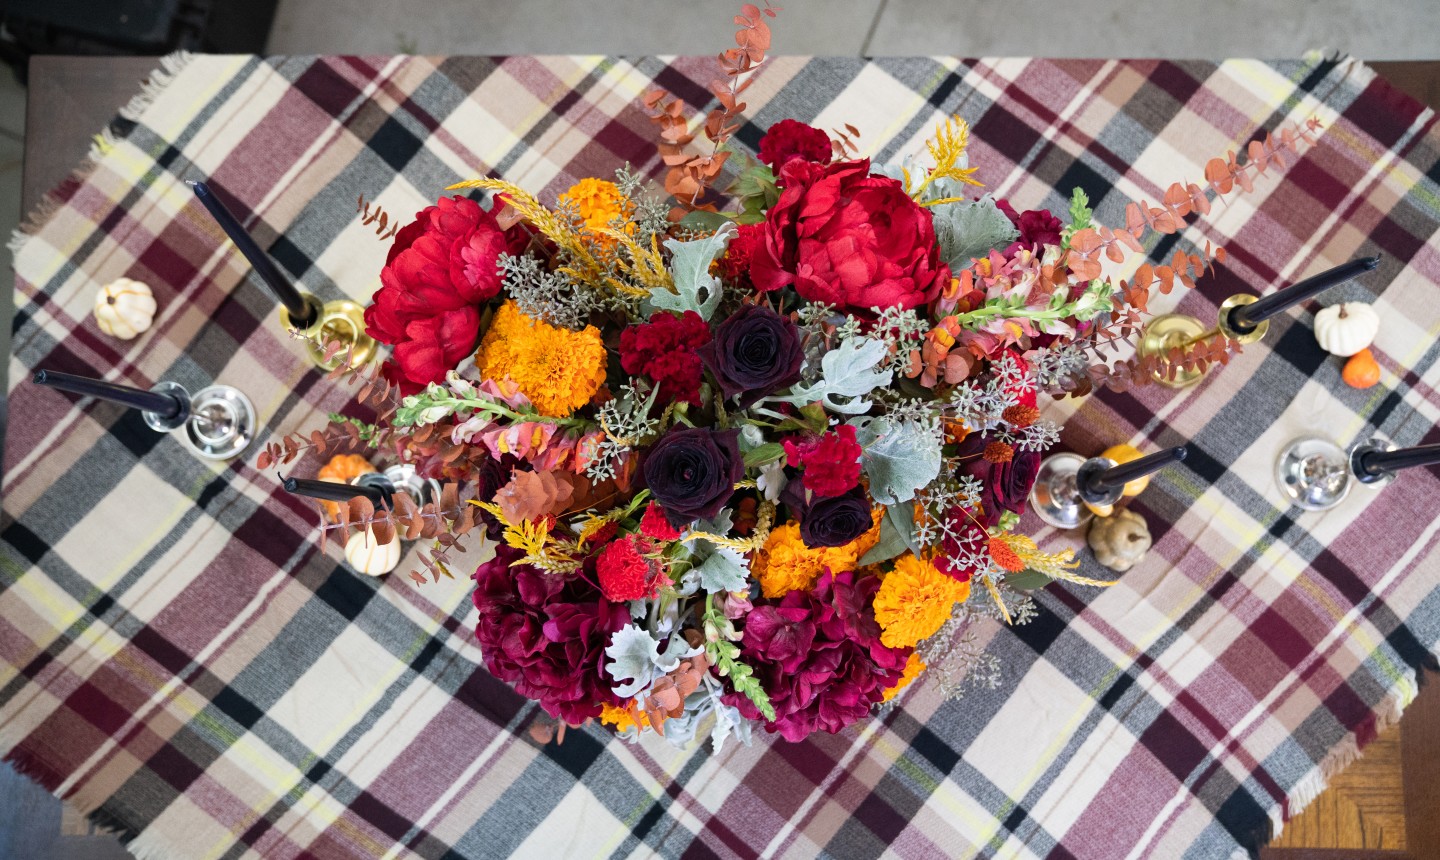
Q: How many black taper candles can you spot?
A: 6